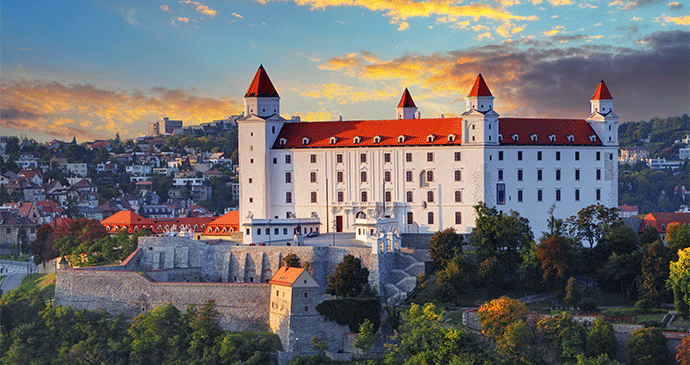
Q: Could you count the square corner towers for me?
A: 4